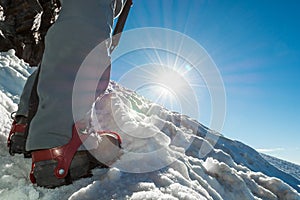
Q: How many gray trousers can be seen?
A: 1